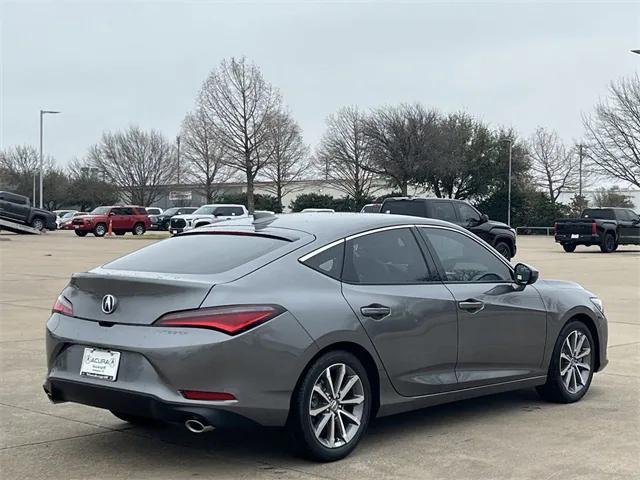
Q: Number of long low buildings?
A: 1